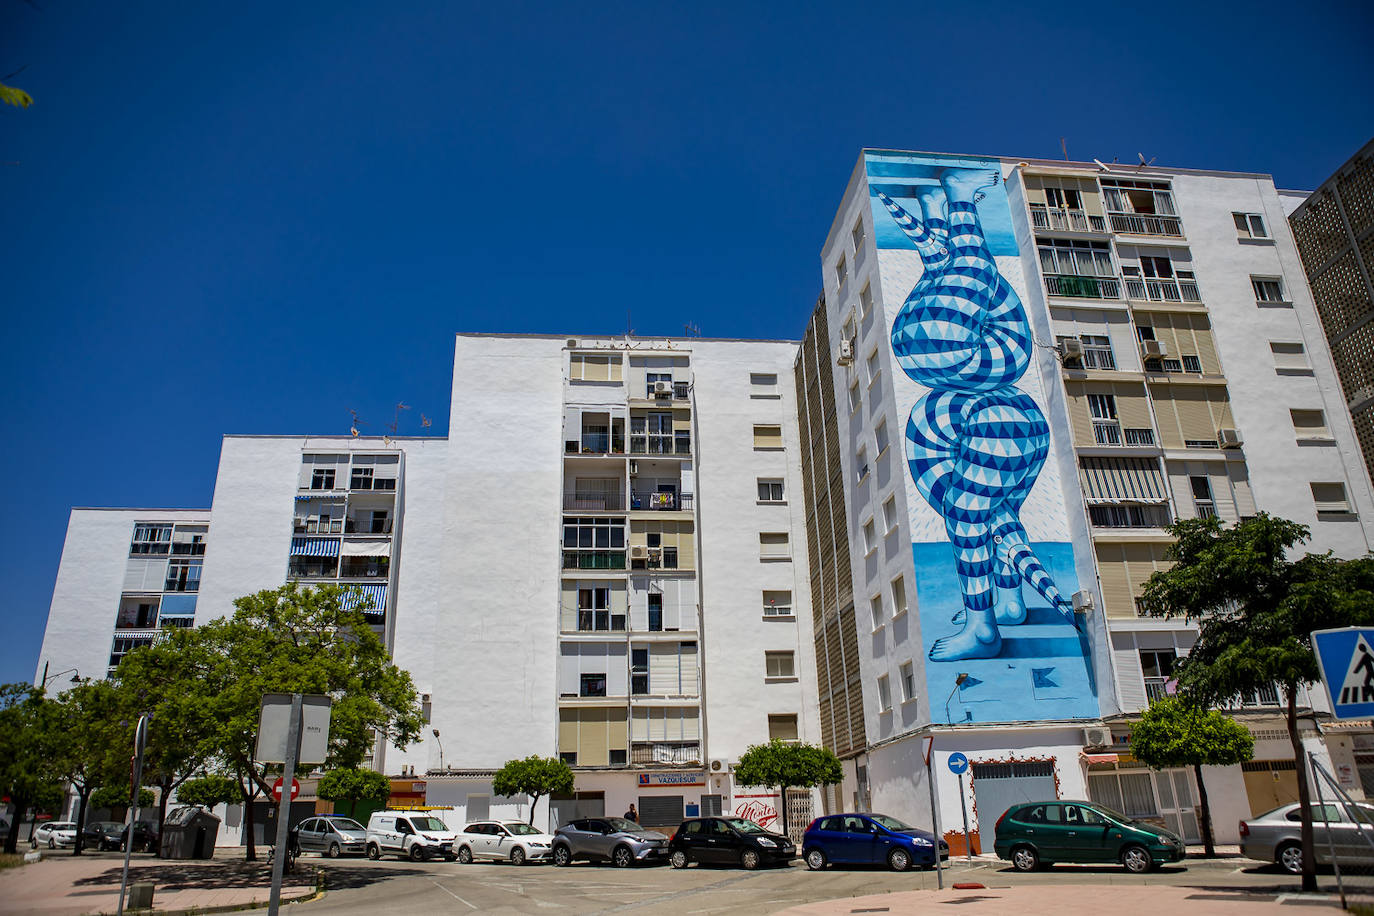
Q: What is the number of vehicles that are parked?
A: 11